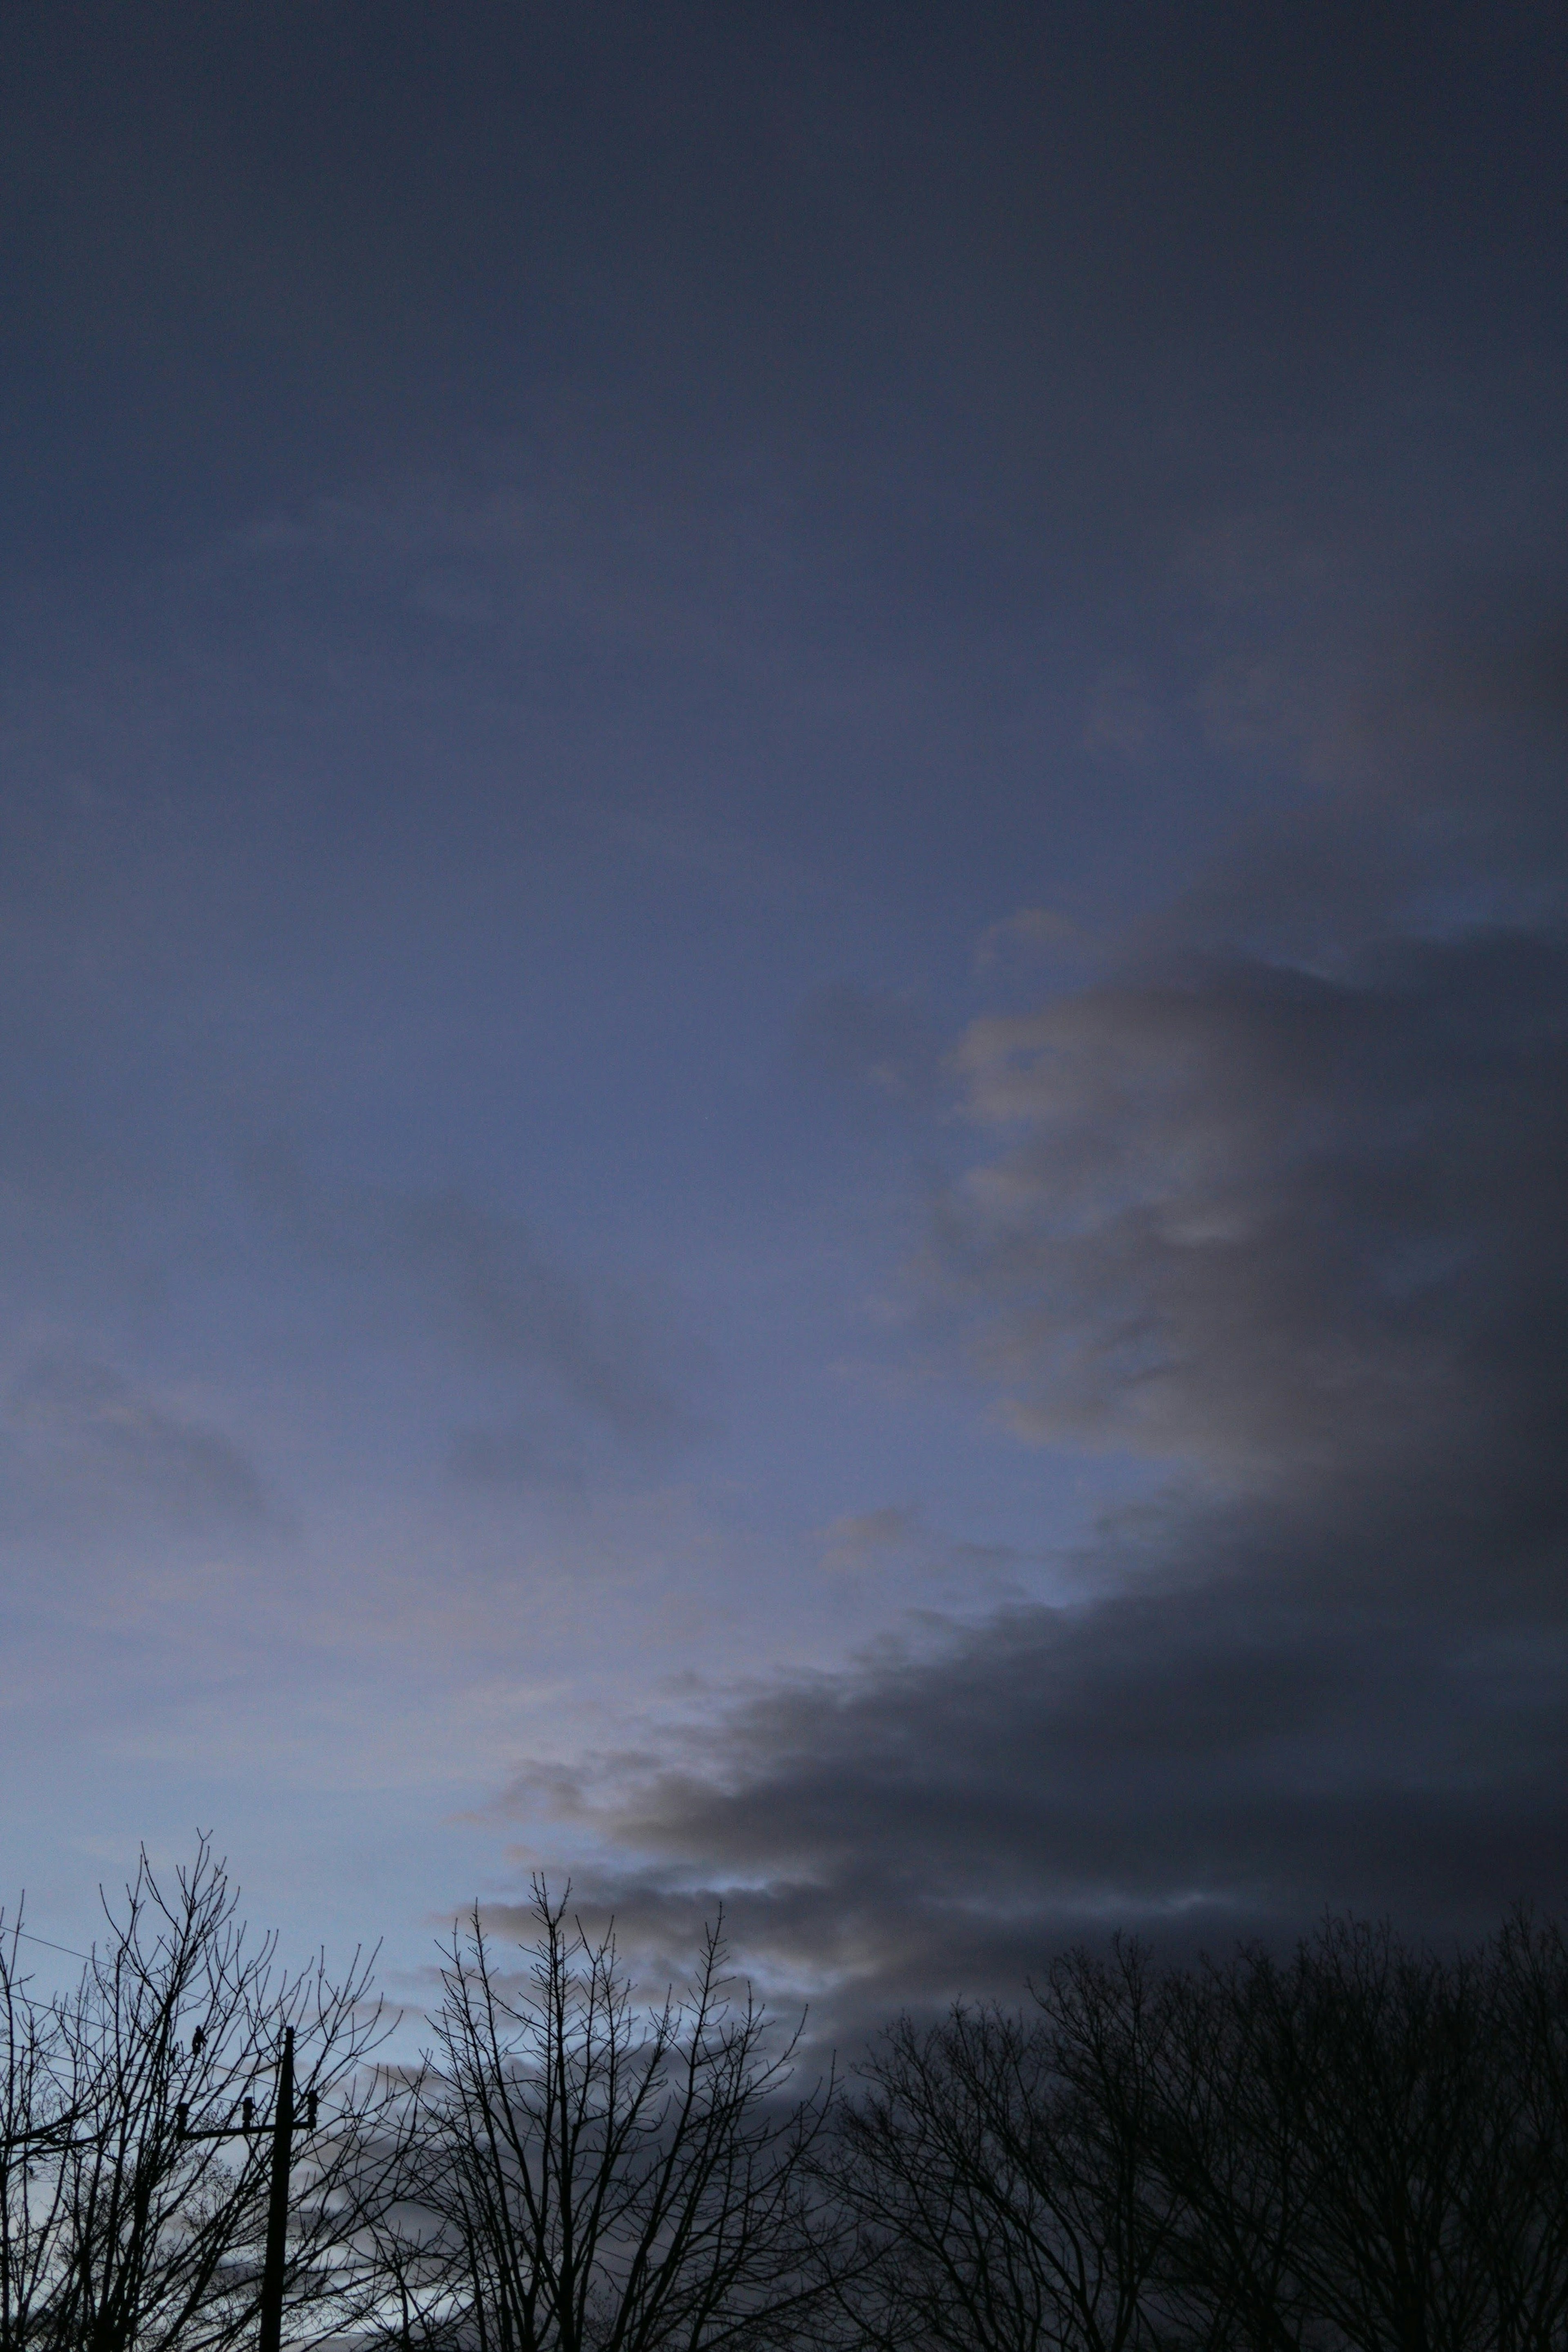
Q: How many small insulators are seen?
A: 3